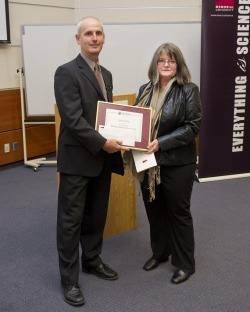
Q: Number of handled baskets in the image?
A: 0